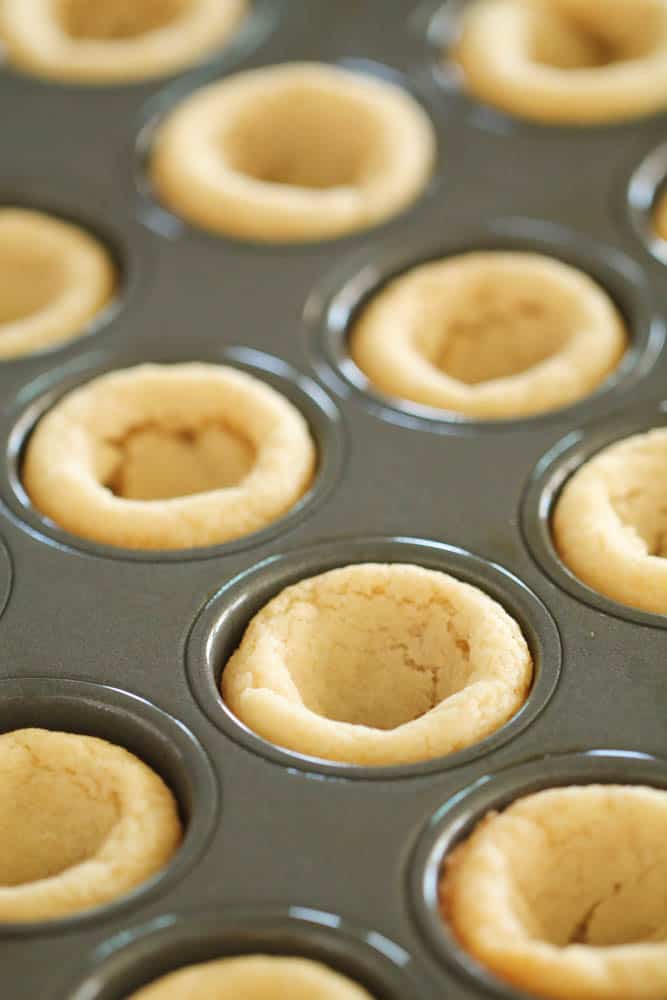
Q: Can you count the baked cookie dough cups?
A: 12